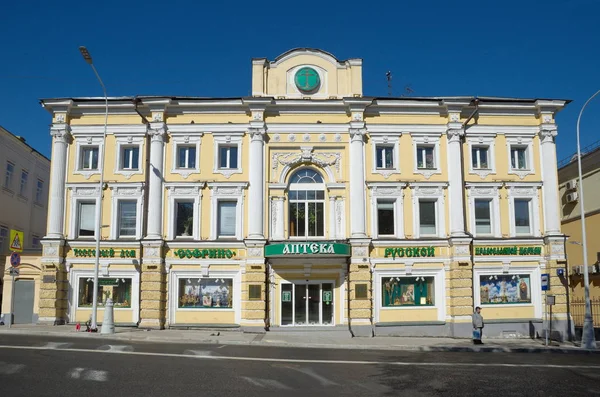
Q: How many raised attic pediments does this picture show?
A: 1